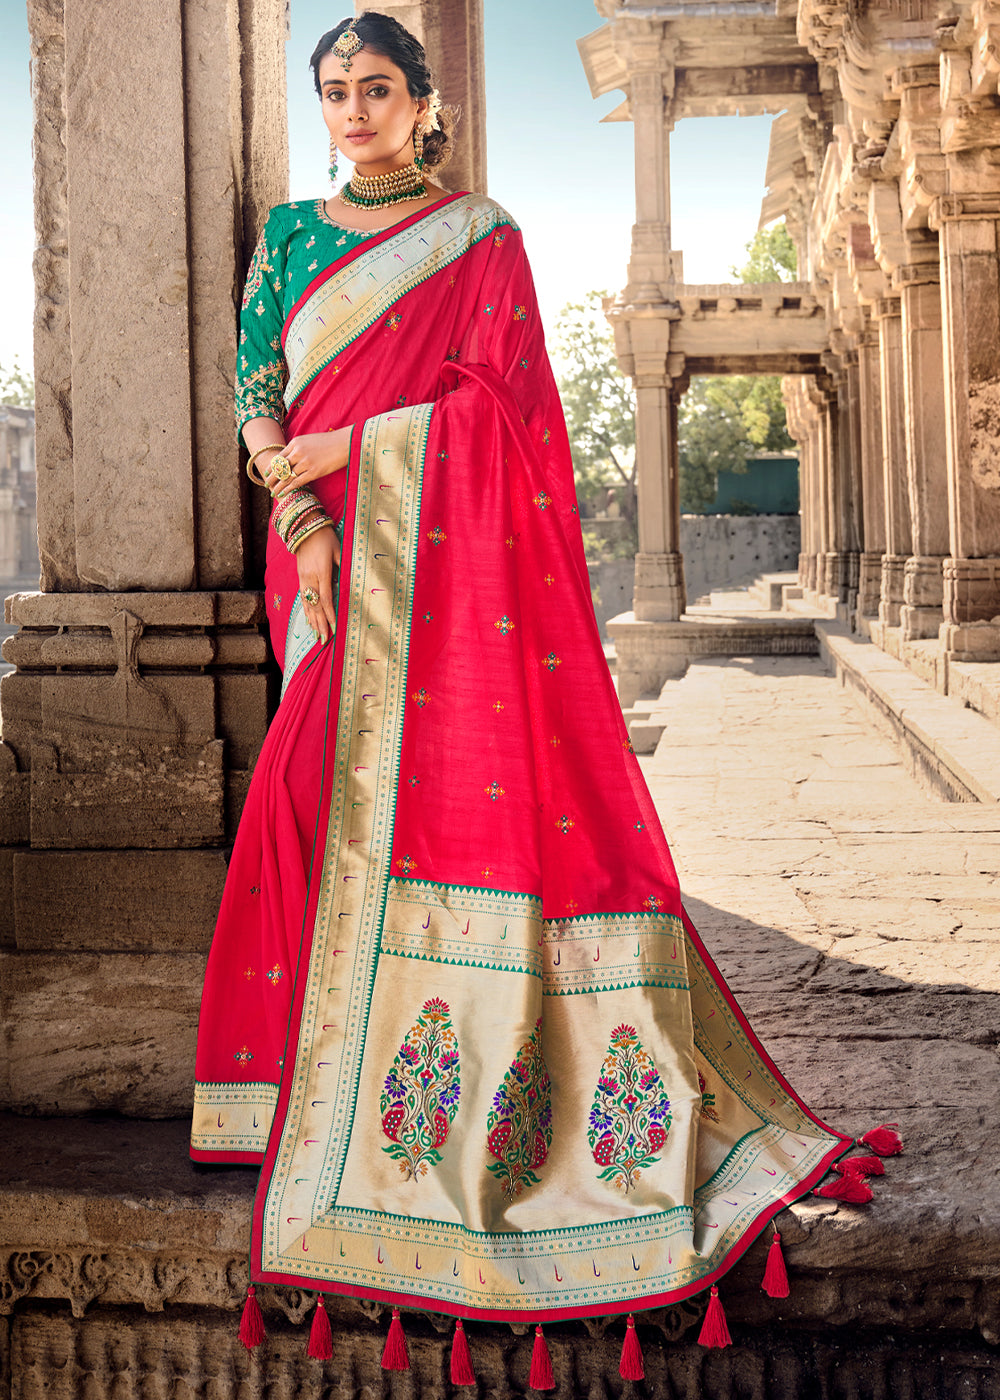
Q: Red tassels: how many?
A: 11